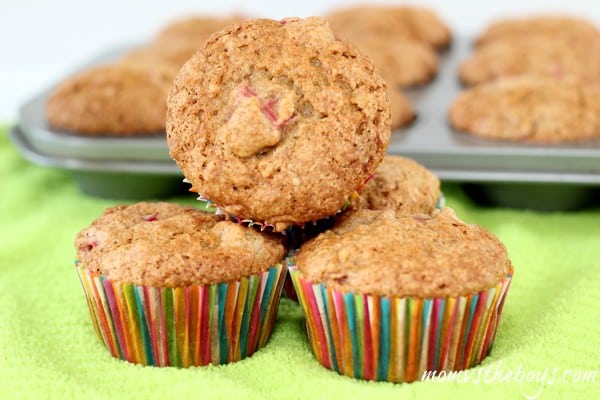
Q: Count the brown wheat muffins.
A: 13